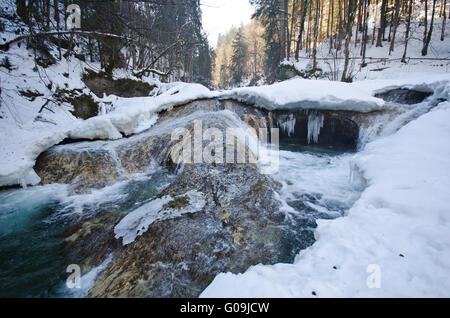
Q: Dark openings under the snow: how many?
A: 2